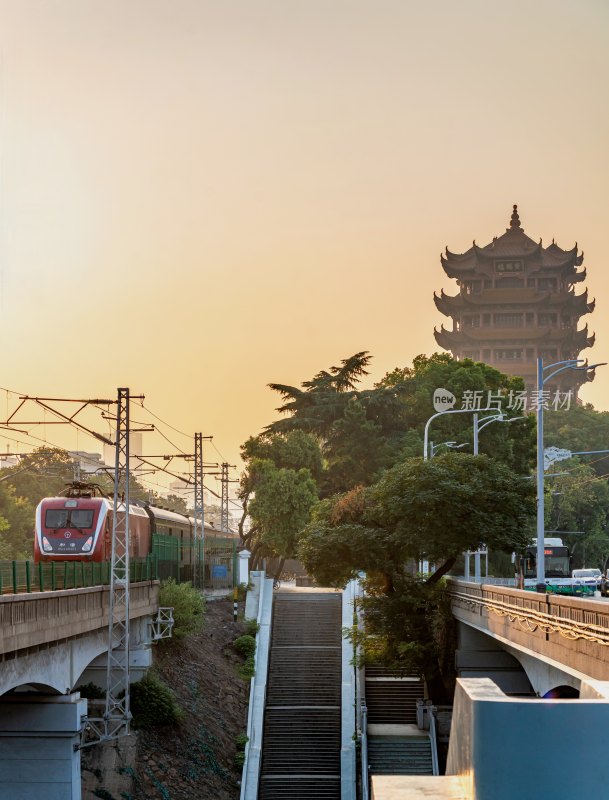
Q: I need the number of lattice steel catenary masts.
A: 3